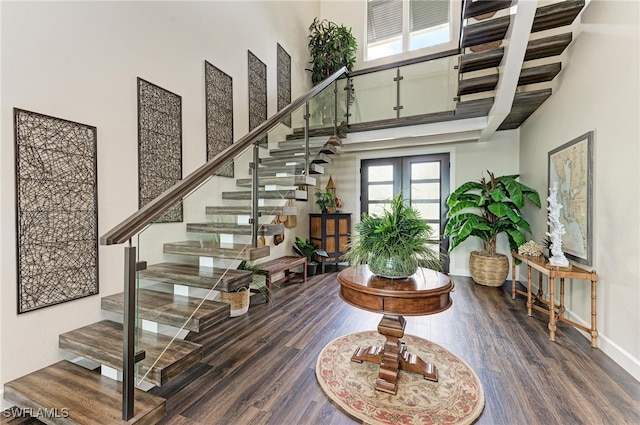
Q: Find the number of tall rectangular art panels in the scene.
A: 5